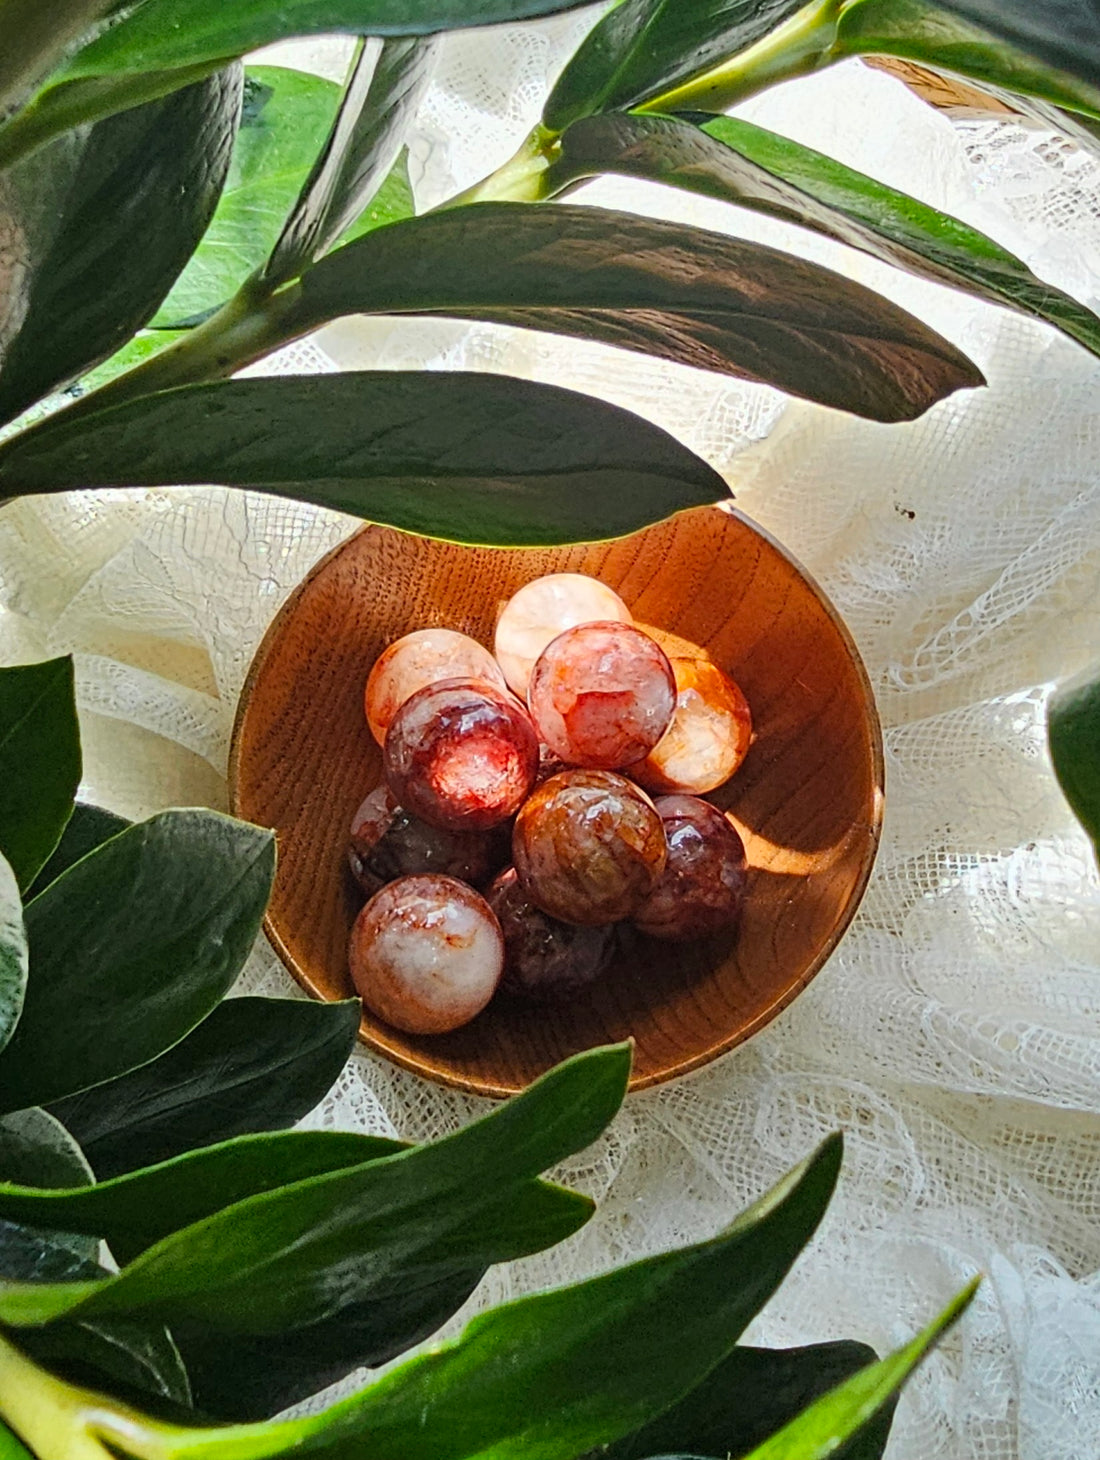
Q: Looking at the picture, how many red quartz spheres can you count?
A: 10